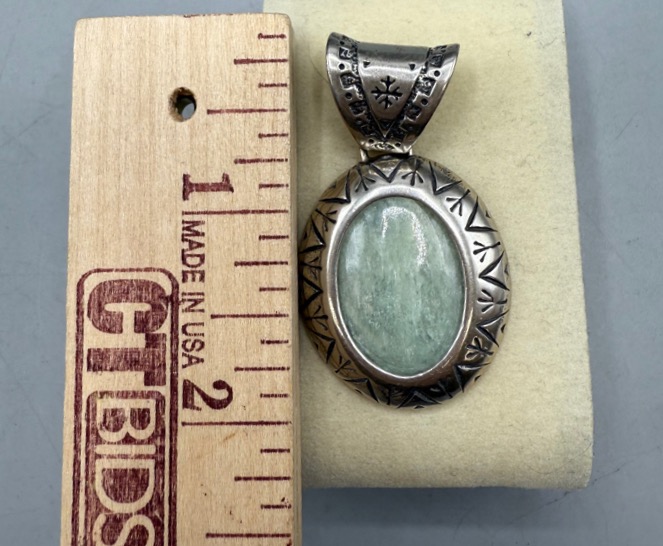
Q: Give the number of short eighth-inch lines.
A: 10